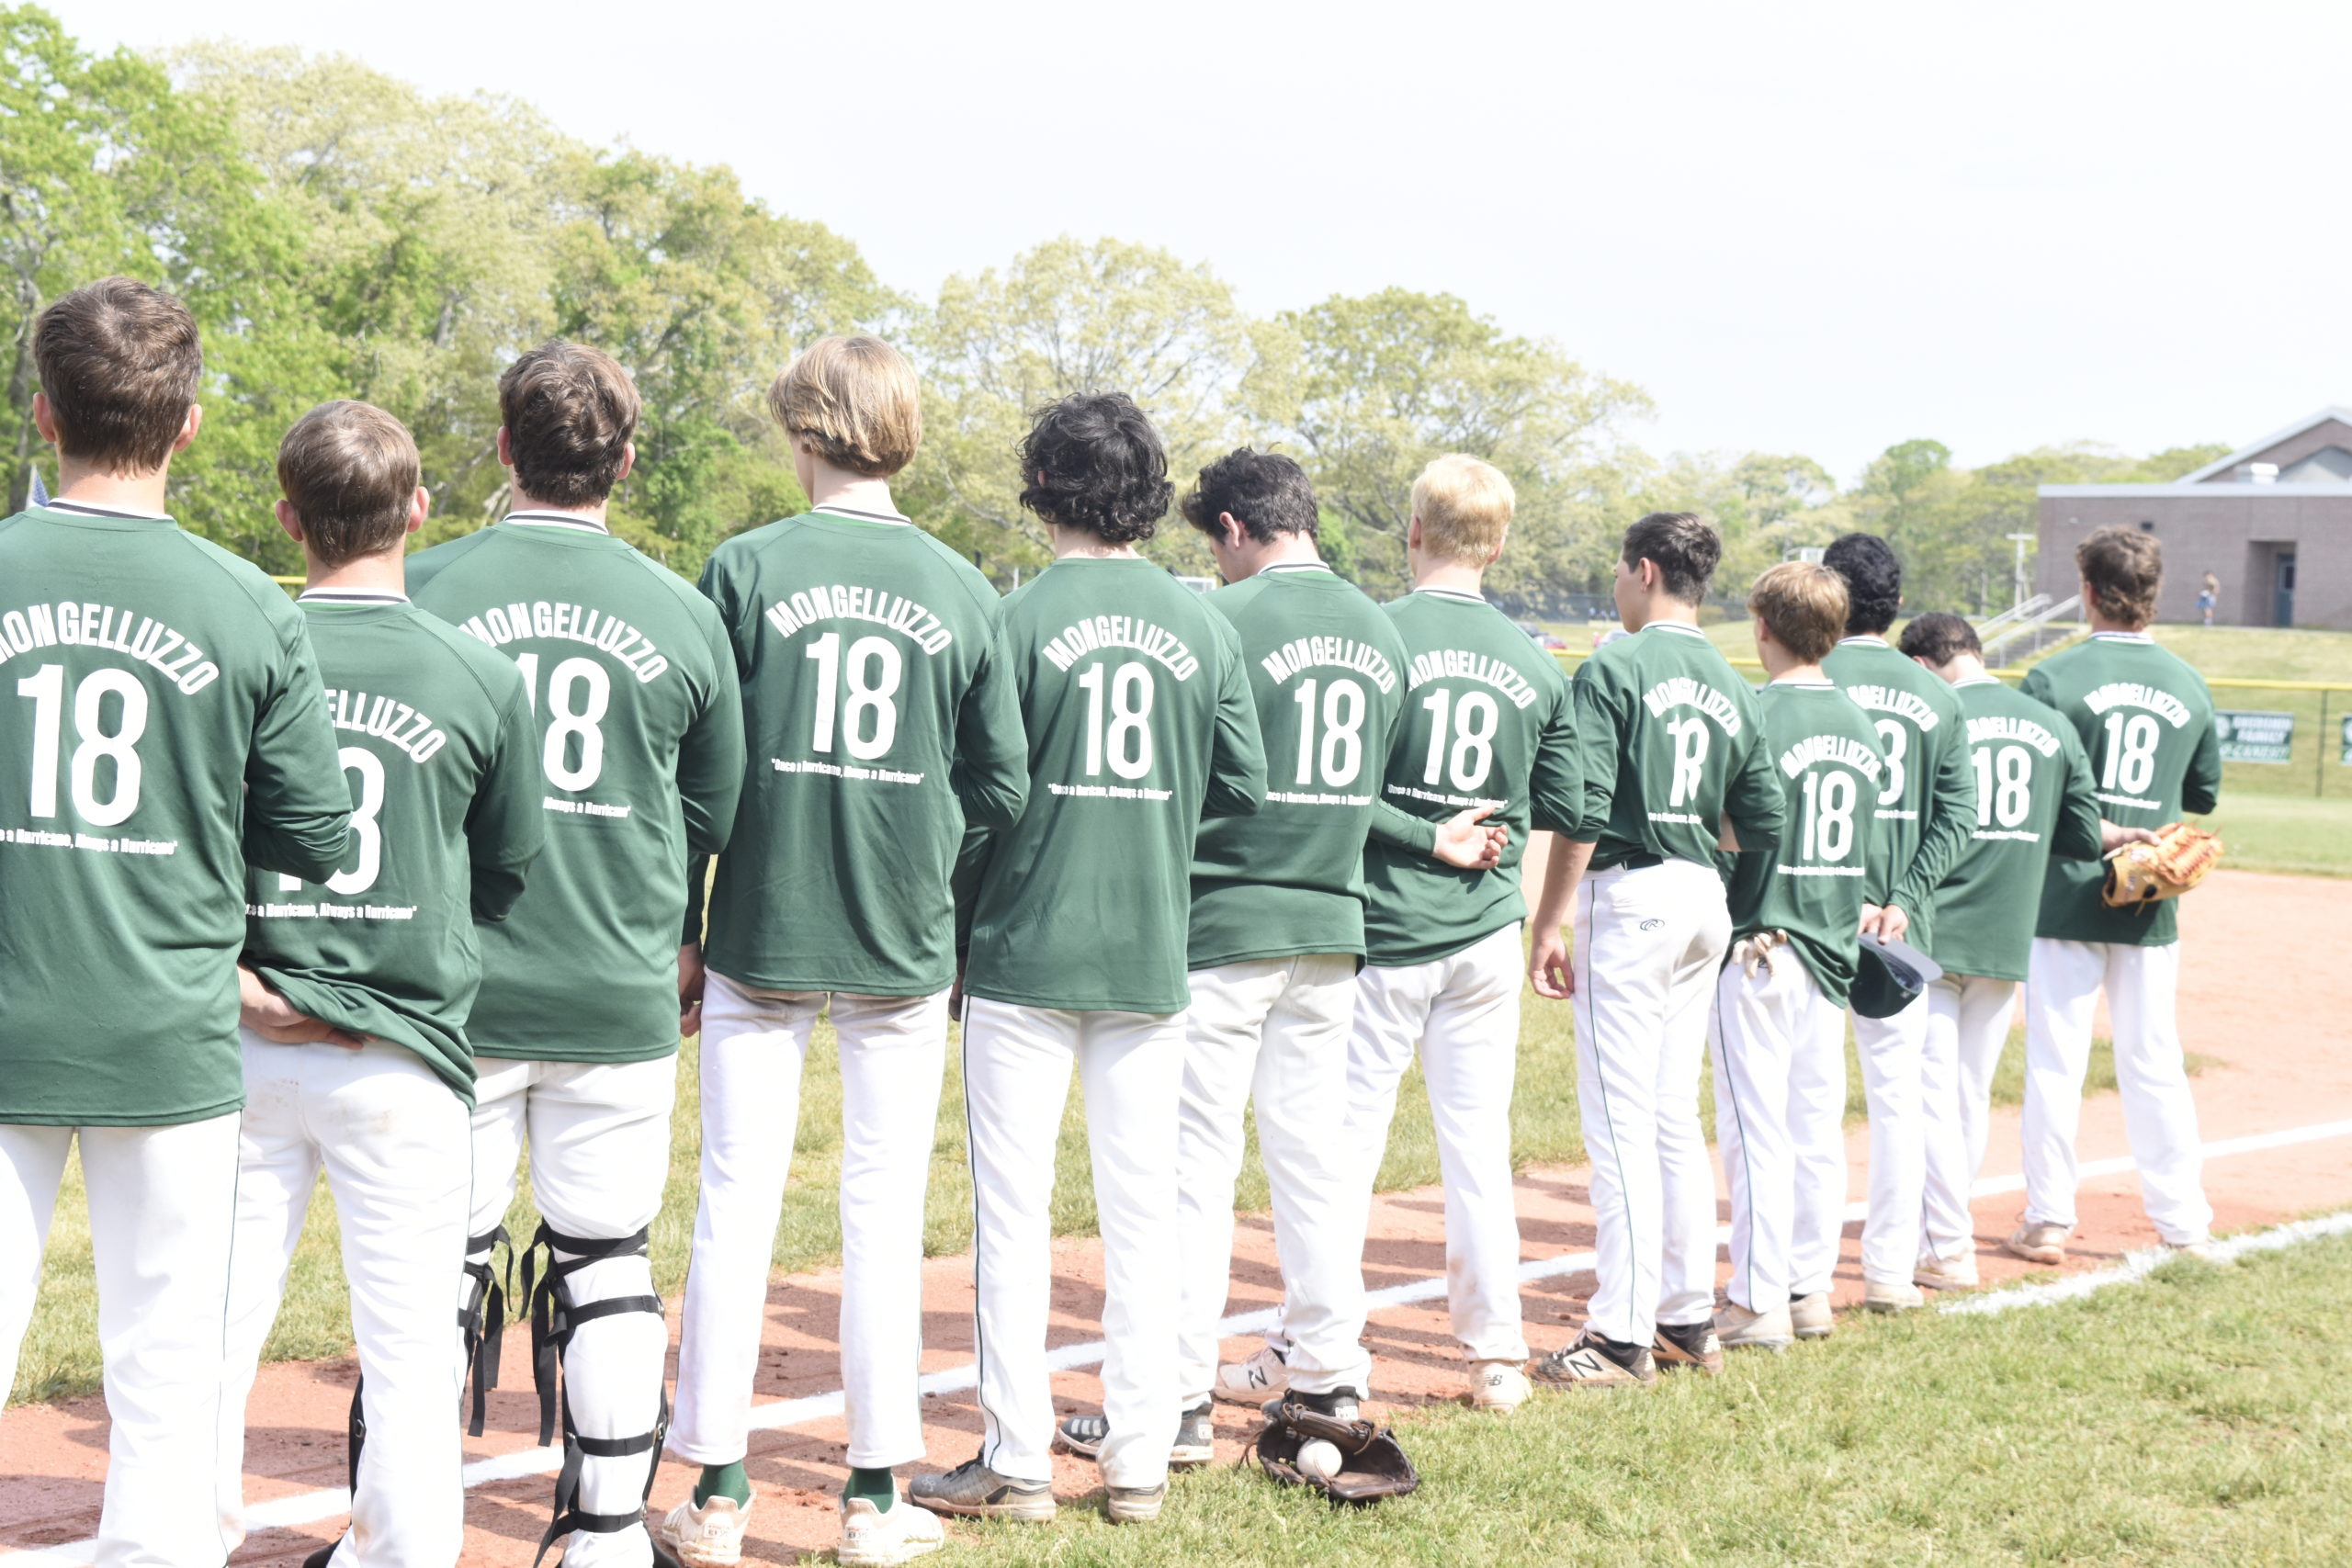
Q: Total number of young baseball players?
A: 12